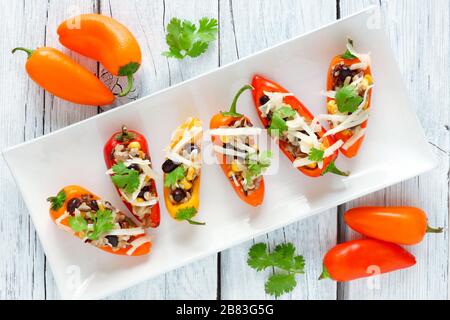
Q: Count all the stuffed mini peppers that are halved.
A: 6